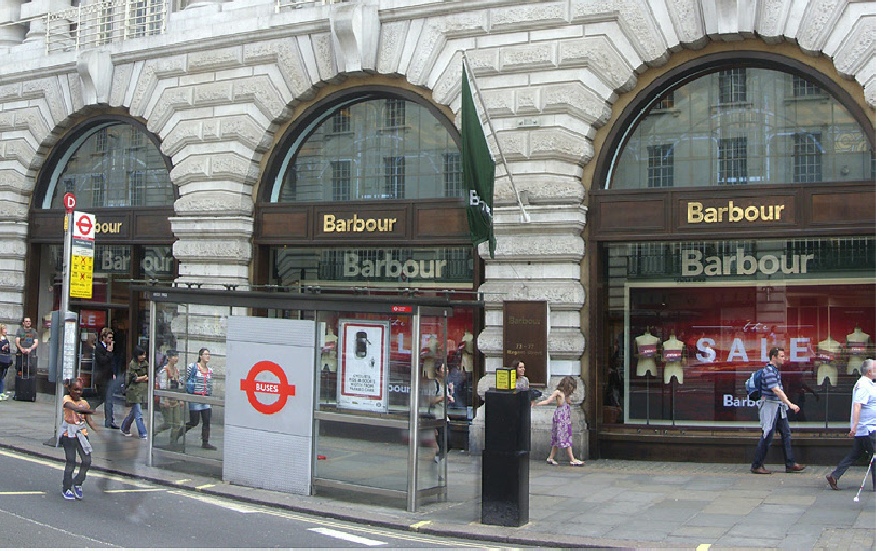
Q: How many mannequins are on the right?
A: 4